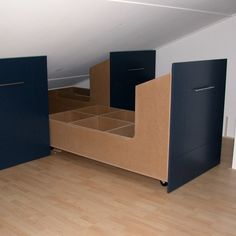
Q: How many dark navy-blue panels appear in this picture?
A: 3